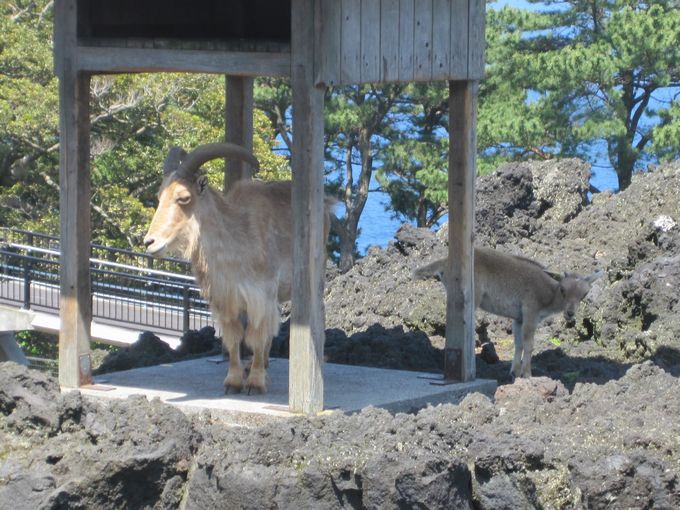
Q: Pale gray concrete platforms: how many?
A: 1